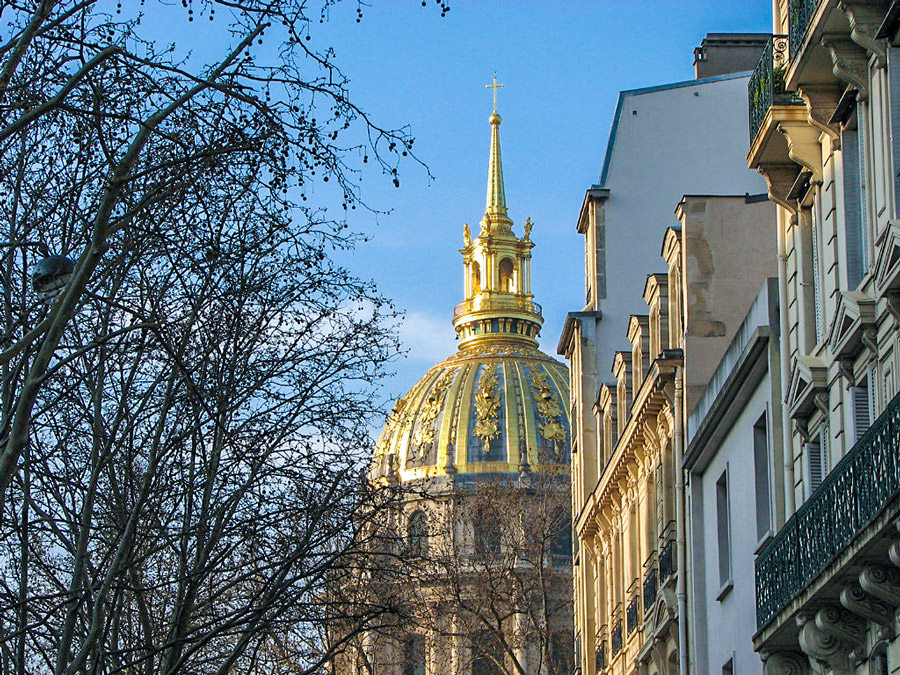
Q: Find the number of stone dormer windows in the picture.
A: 5